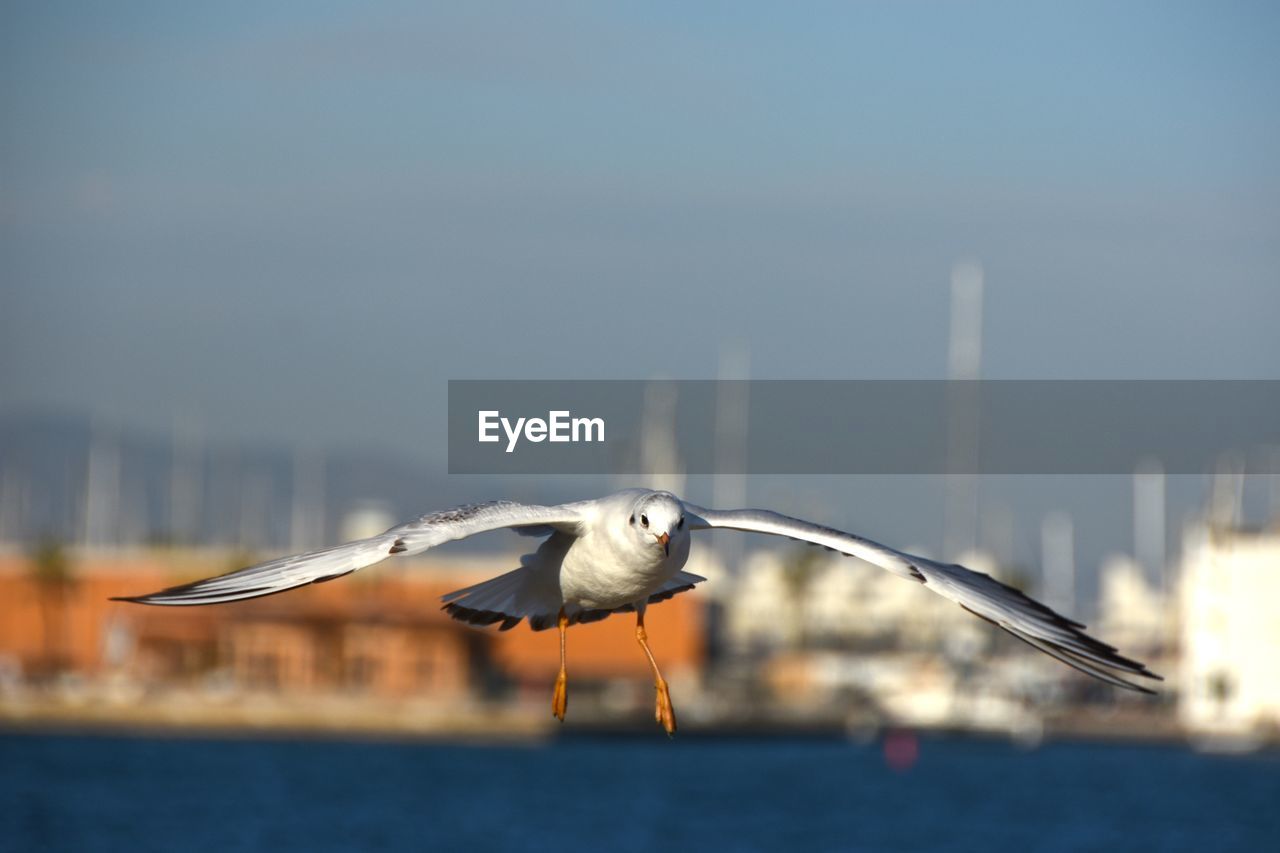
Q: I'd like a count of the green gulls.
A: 0